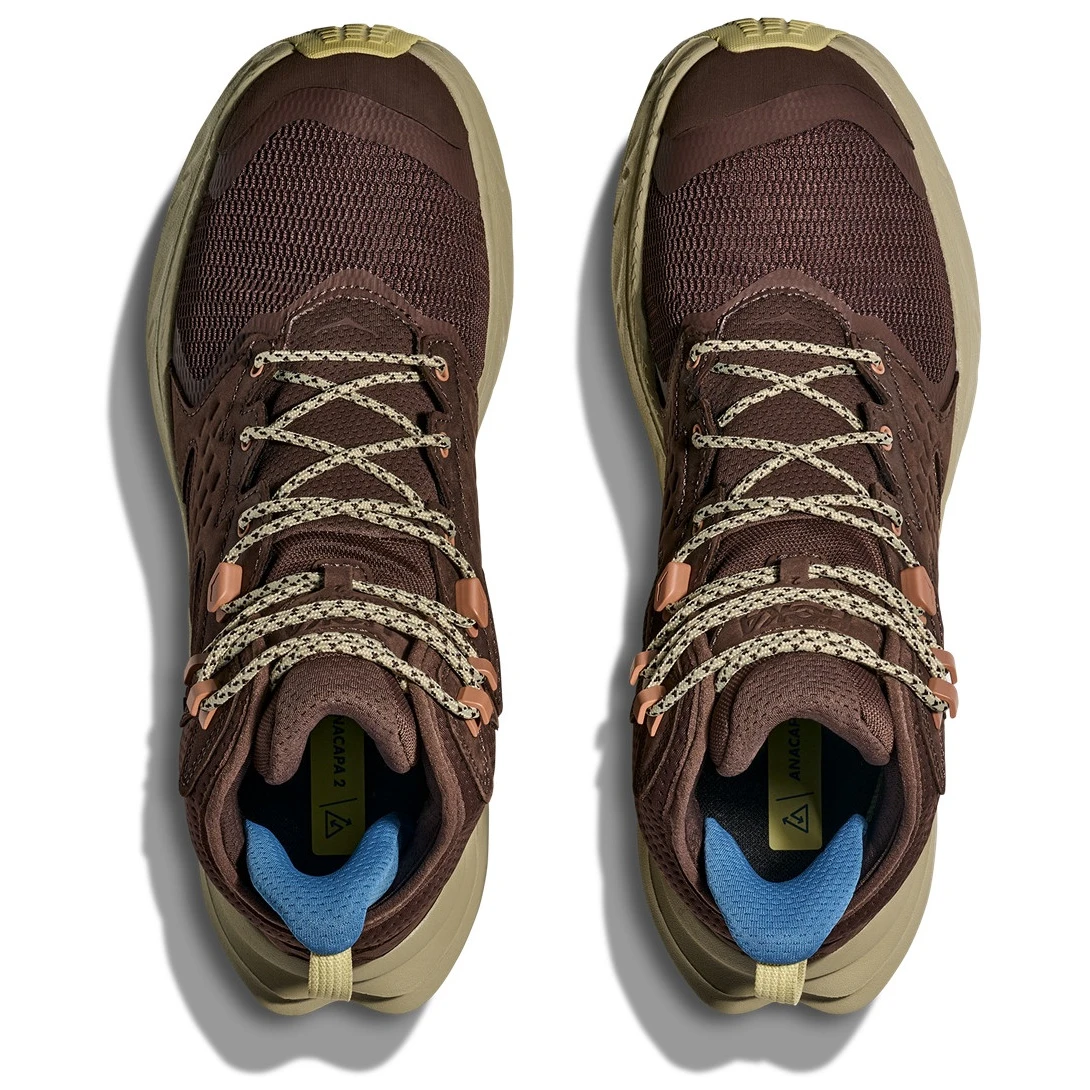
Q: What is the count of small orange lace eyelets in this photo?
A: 12